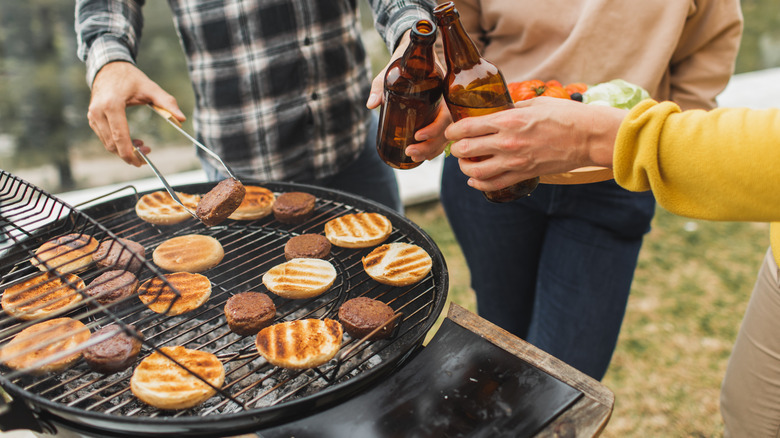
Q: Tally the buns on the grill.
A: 12